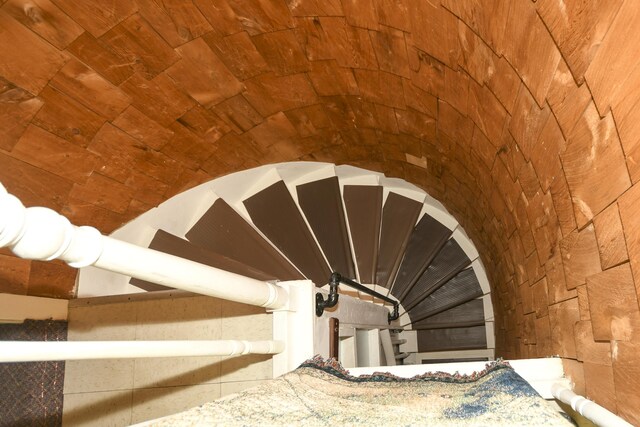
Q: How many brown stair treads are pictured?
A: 12